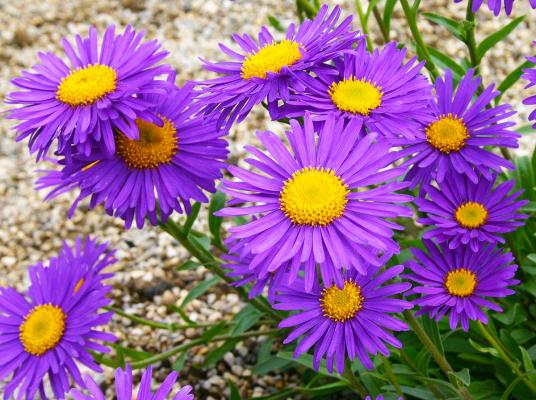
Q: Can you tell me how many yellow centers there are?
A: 10